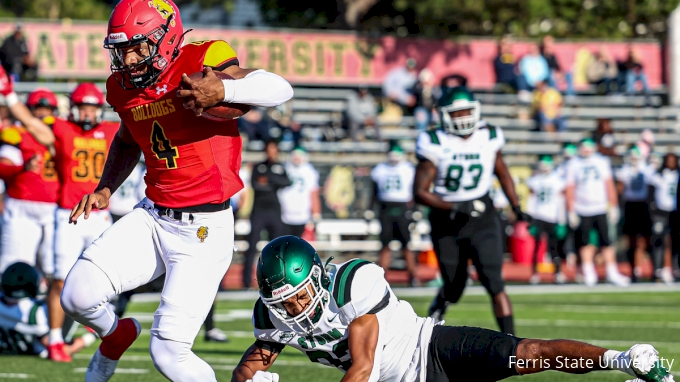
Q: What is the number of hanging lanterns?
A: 0